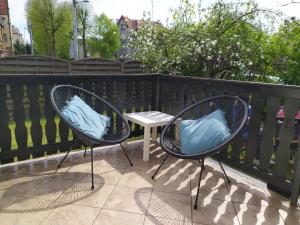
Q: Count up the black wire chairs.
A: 2